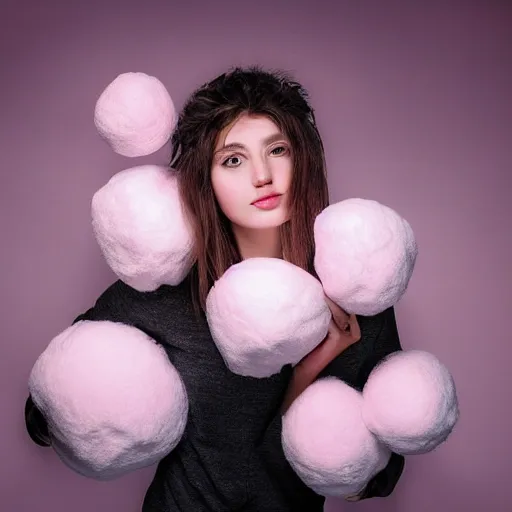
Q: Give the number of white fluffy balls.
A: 7